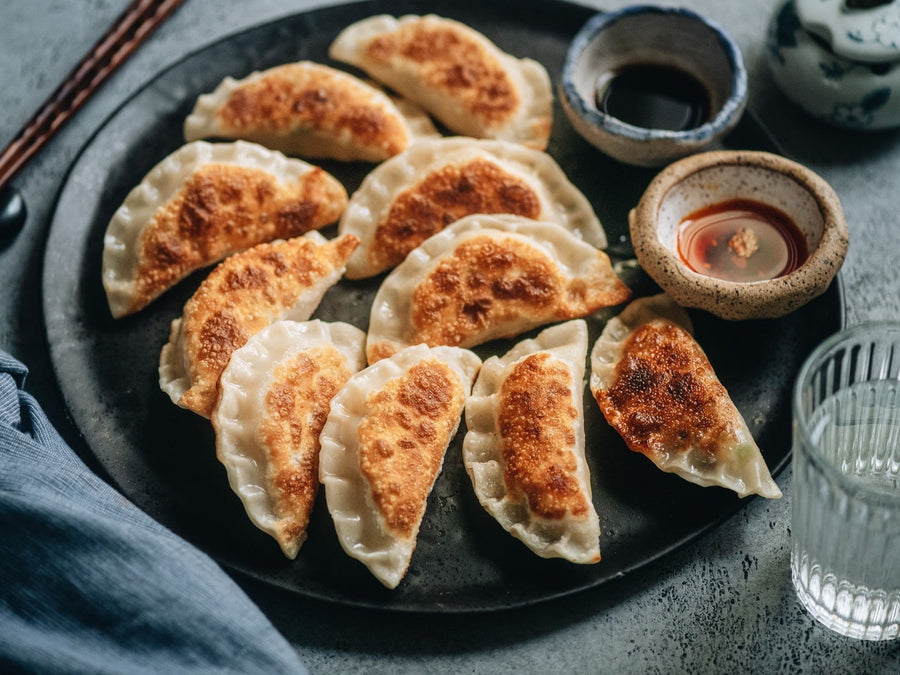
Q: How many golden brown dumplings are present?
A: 10